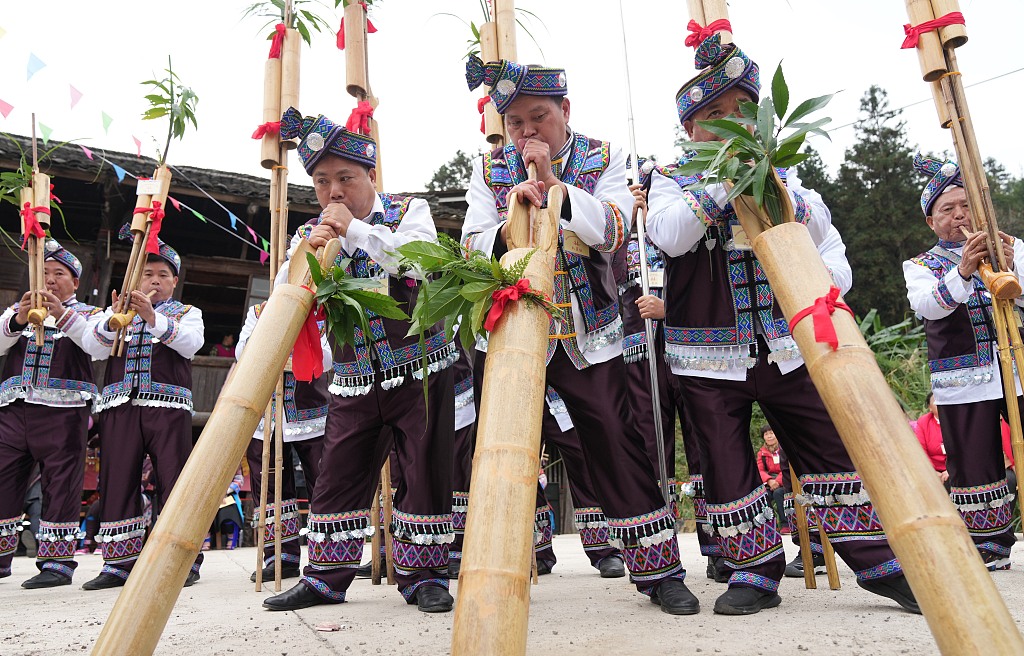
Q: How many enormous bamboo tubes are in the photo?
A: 3